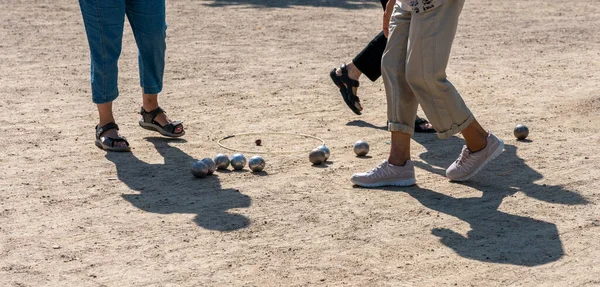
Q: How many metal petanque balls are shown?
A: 9